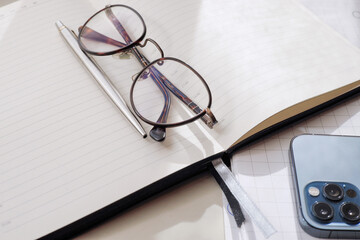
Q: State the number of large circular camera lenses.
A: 3